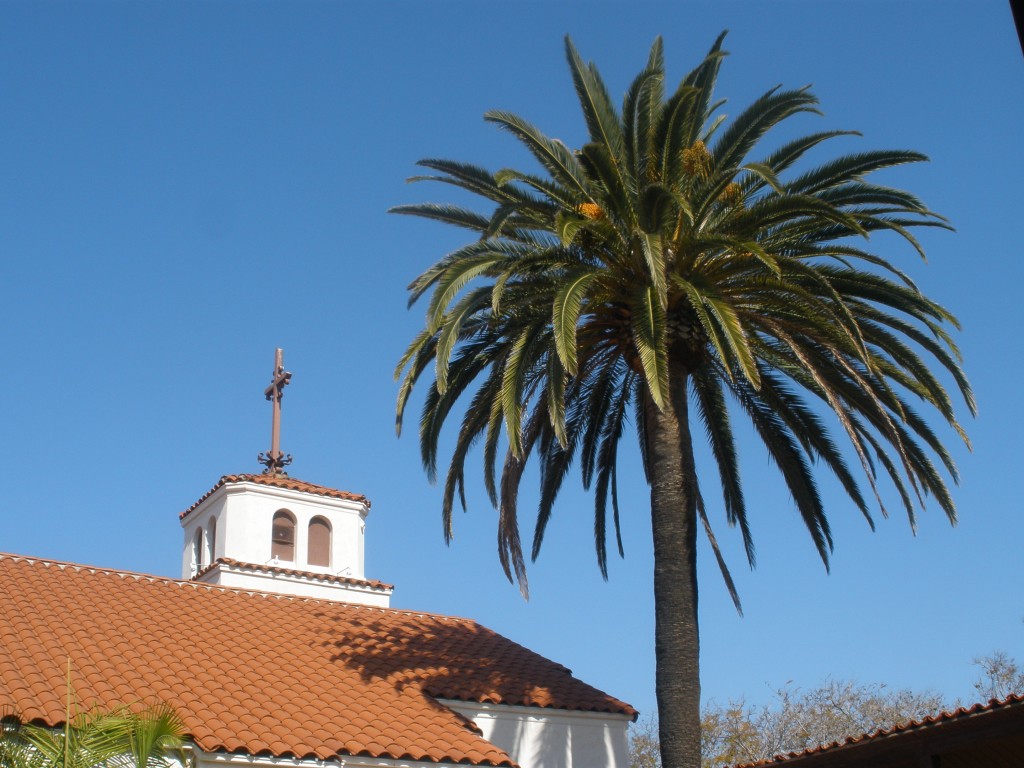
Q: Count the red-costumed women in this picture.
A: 0